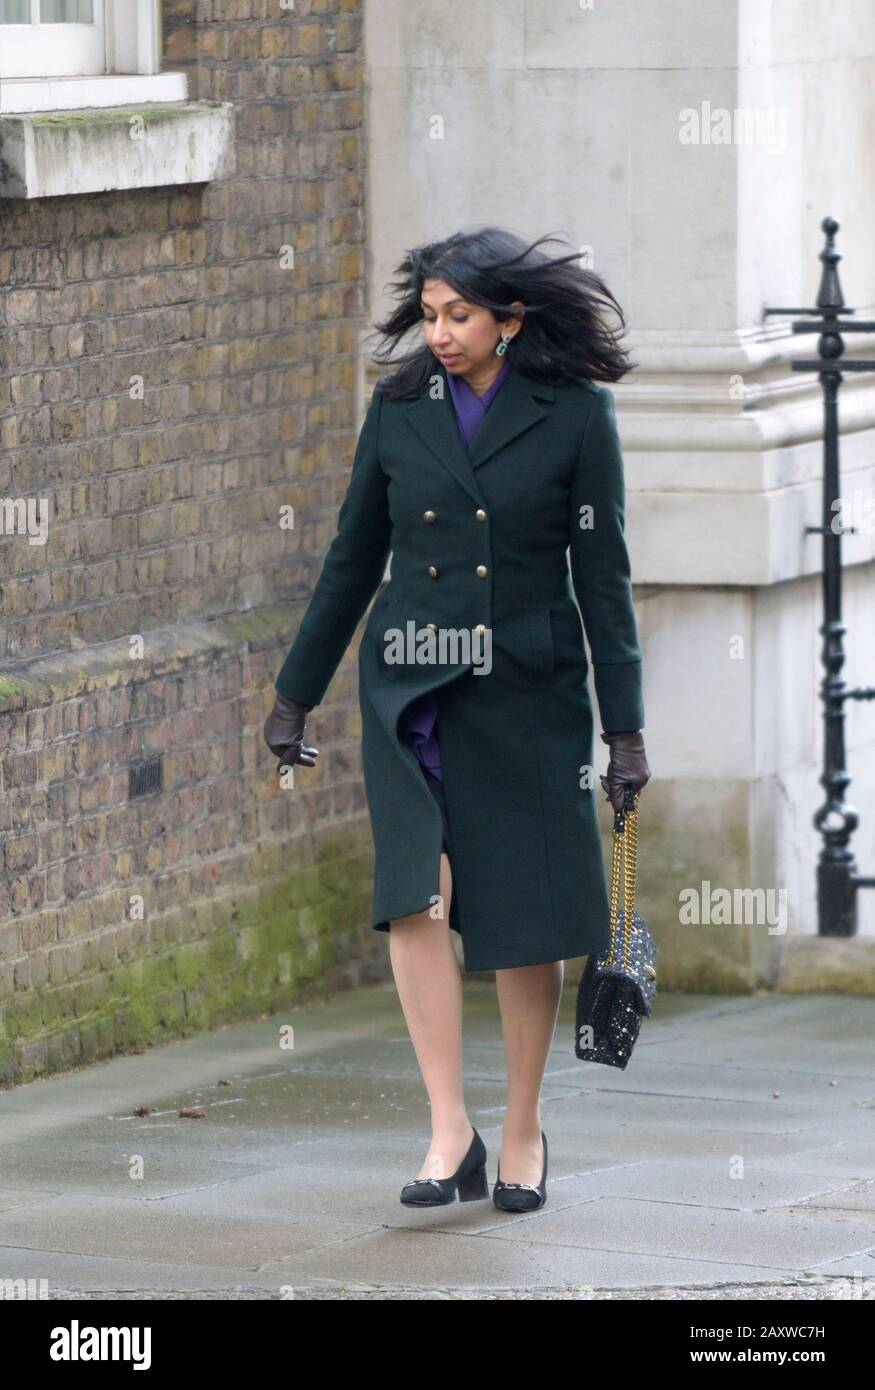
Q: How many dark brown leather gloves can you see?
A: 2